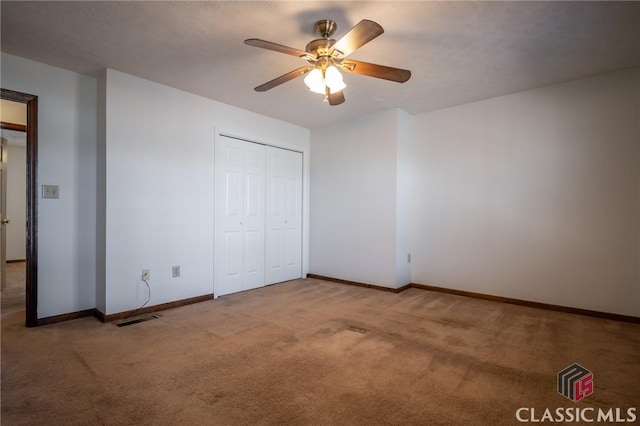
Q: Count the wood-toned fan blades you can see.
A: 5